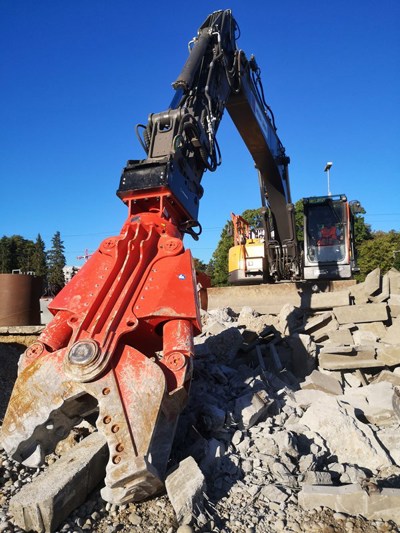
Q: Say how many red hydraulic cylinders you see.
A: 2